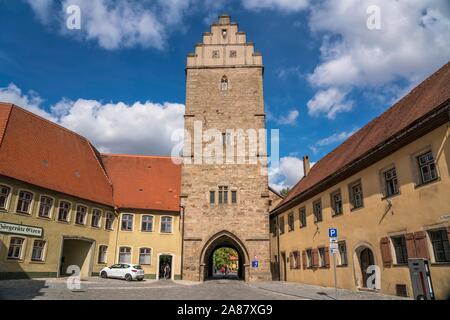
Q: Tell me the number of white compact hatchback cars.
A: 1